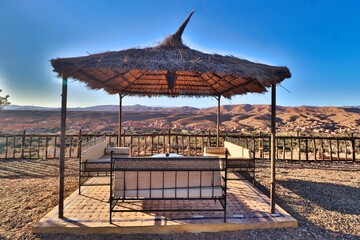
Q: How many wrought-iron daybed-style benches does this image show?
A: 3